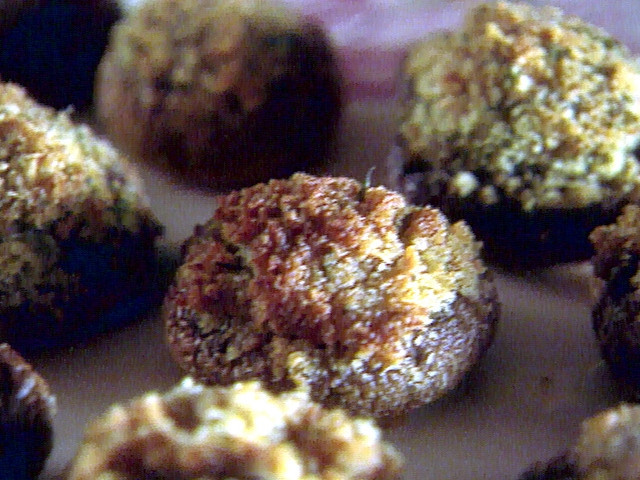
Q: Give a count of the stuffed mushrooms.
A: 9